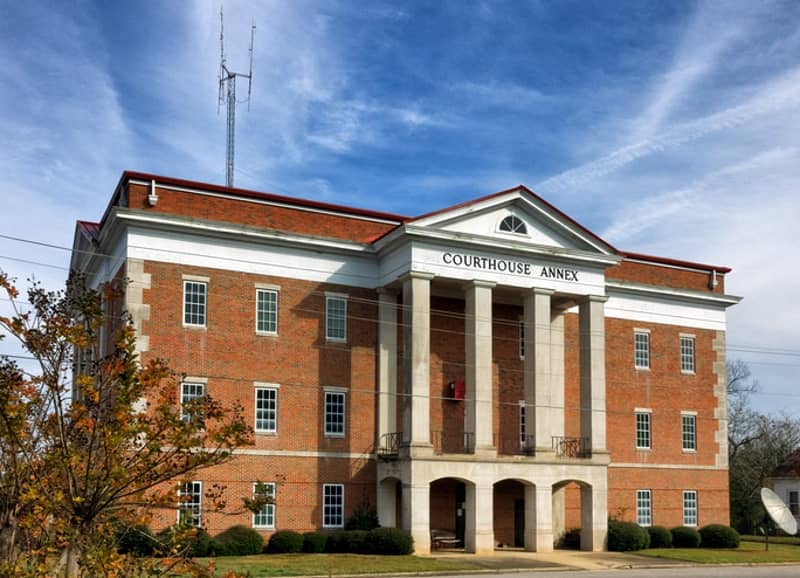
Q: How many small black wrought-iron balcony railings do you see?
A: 4